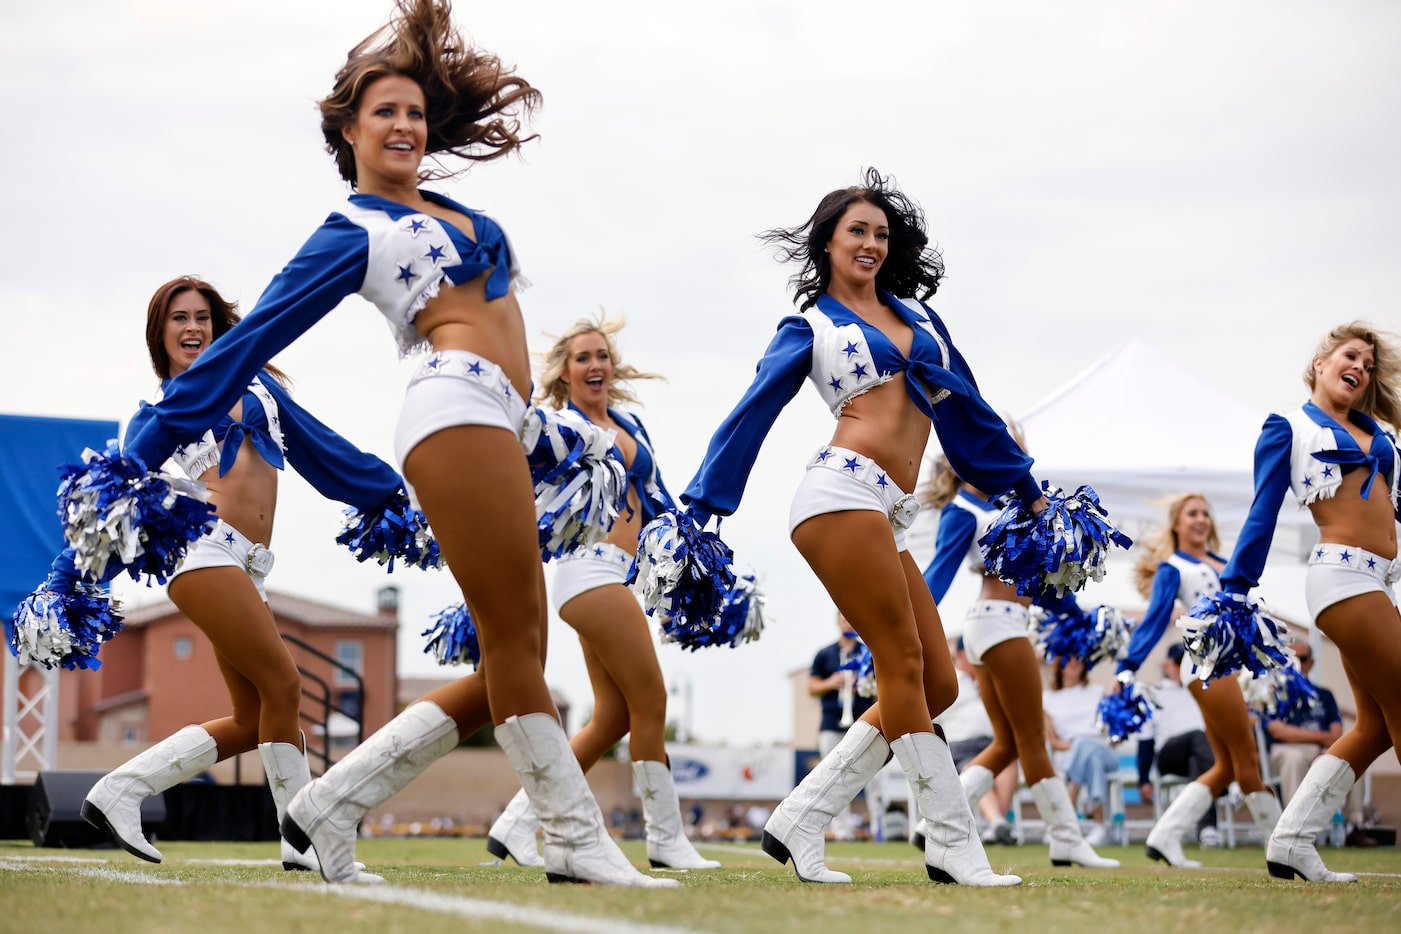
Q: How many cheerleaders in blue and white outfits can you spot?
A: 7